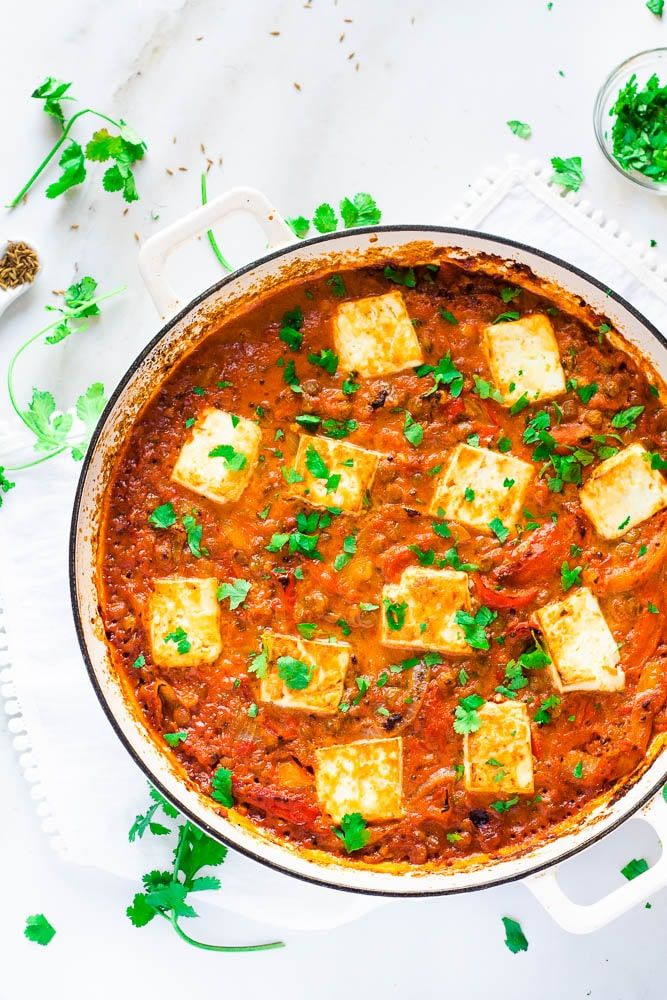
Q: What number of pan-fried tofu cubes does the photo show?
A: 12